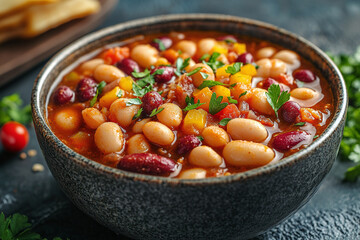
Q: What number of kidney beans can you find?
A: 14